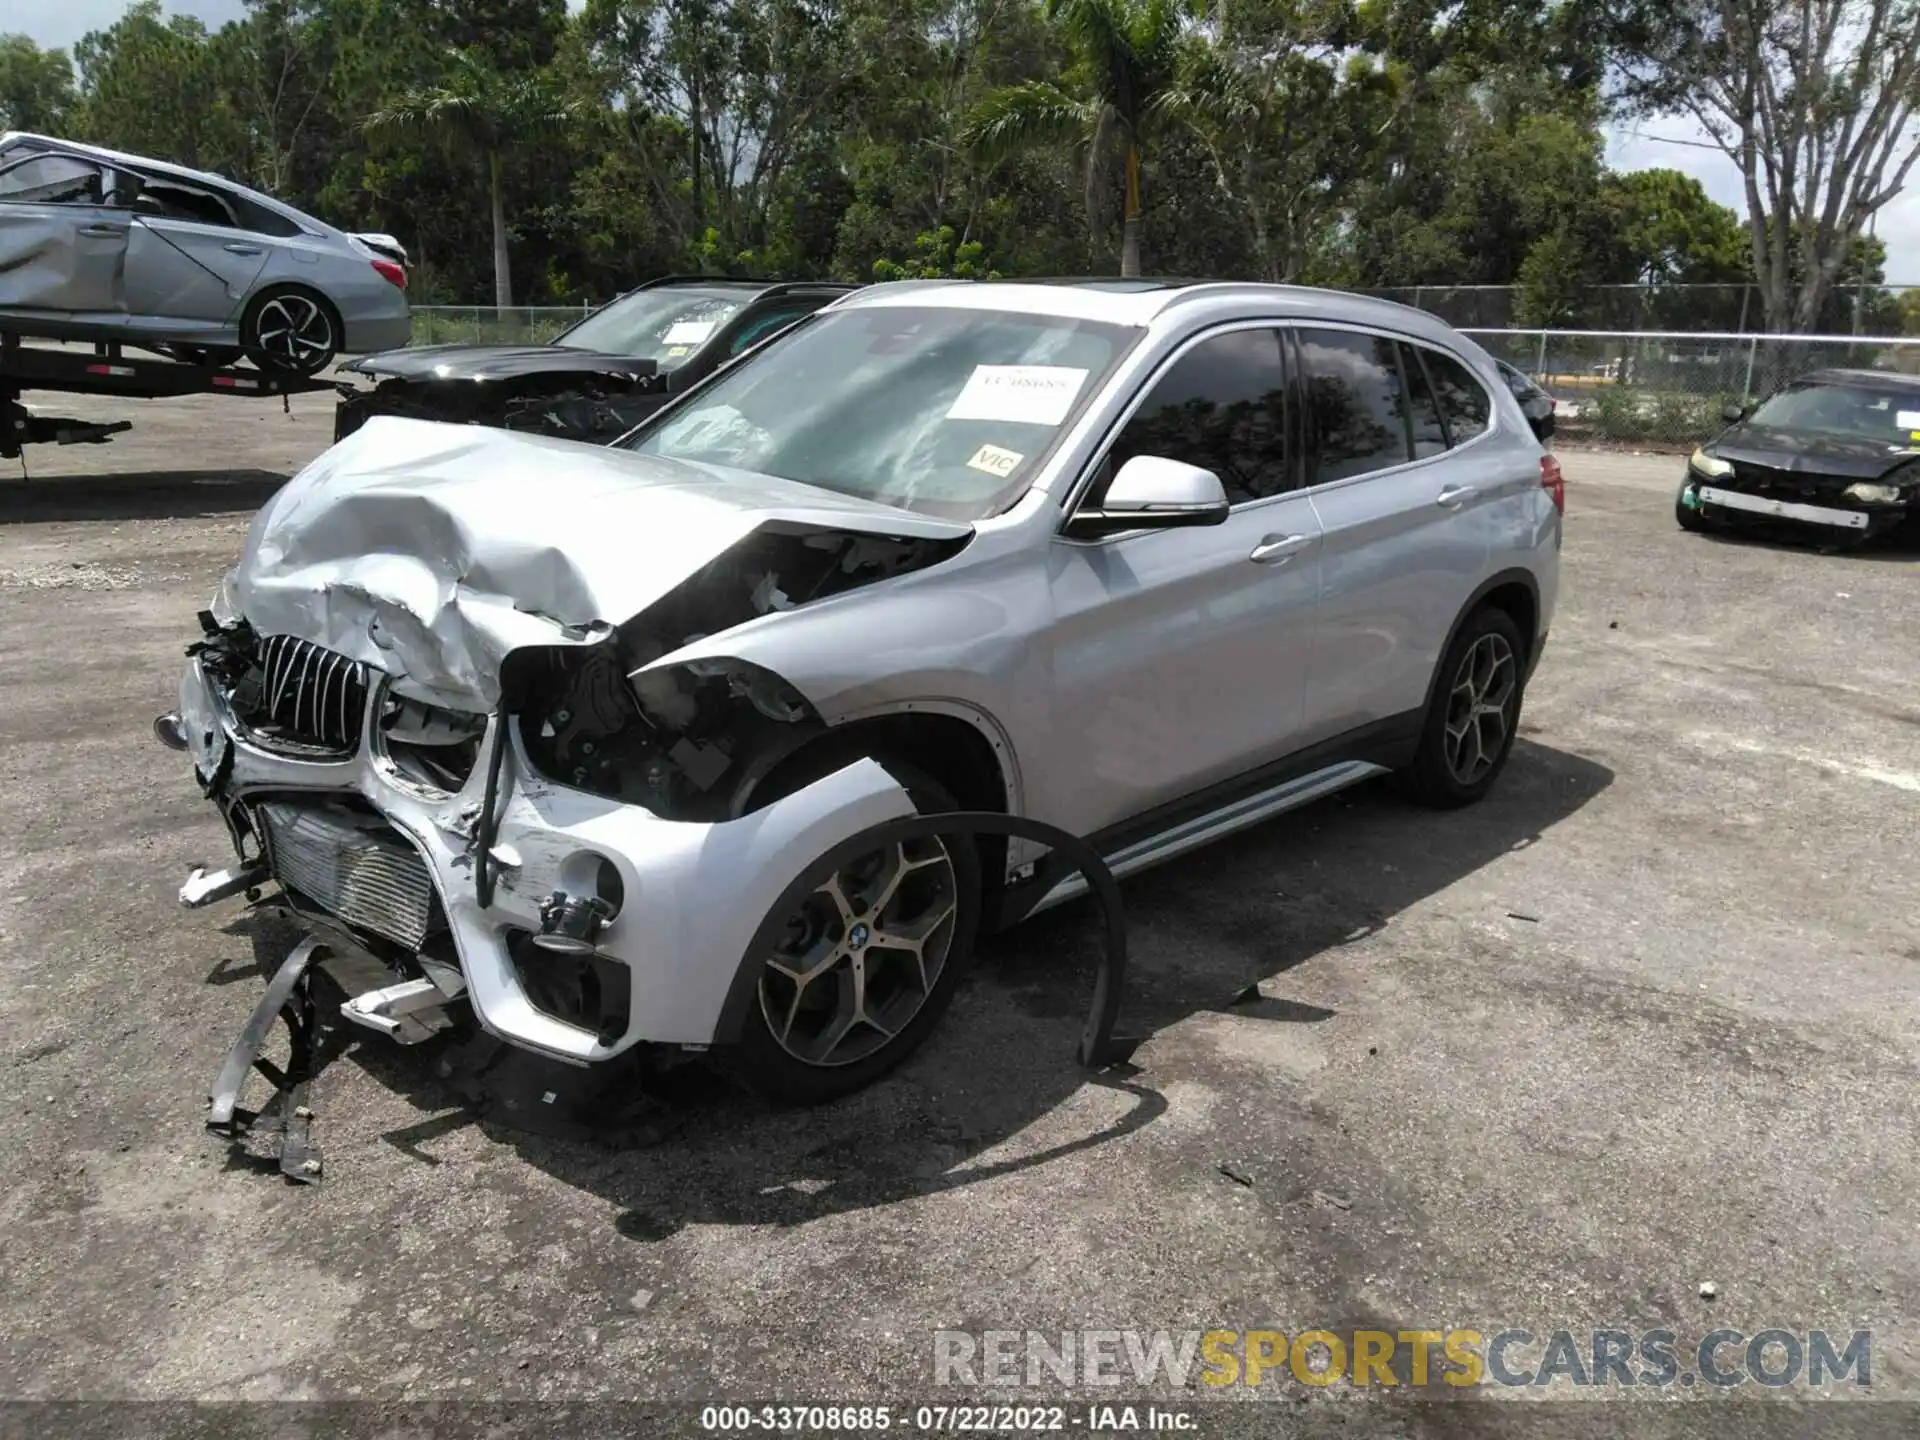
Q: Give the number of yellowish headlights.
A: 2